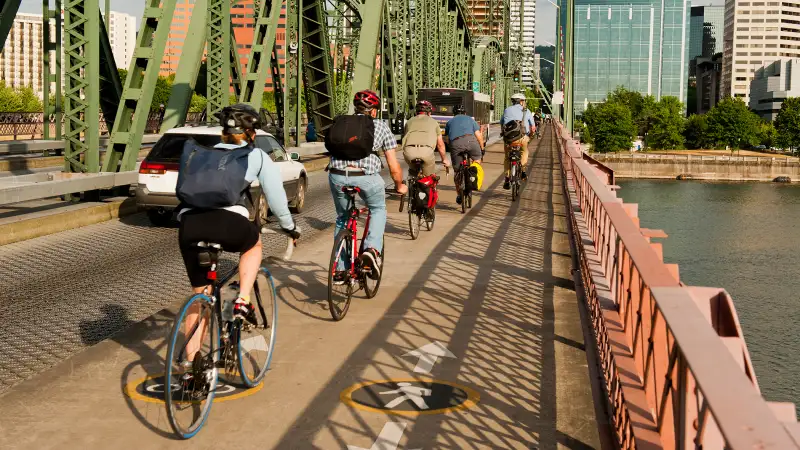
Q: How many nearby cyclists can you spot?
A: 5